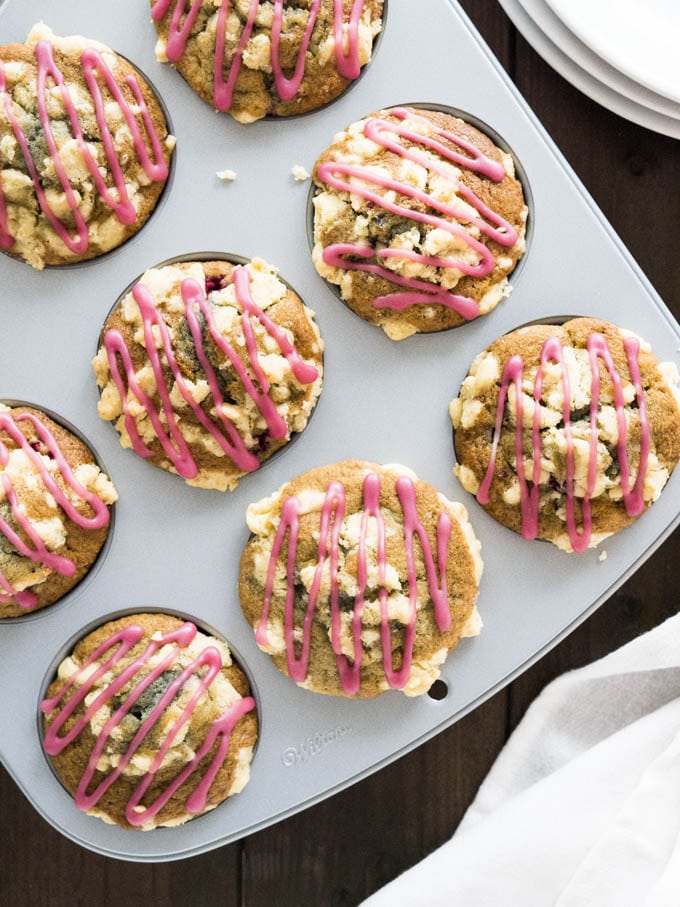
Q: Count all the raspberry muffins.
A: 8